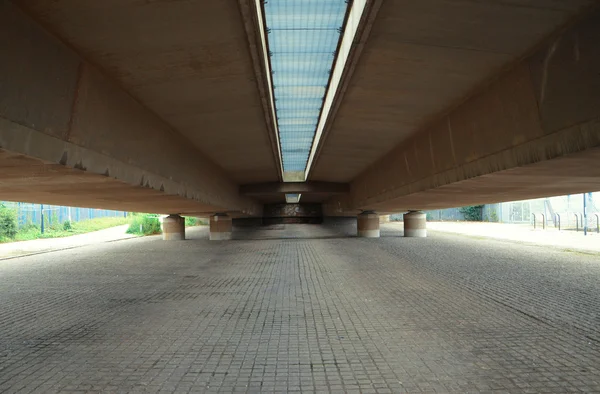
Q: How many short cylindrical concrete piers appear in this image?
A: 4